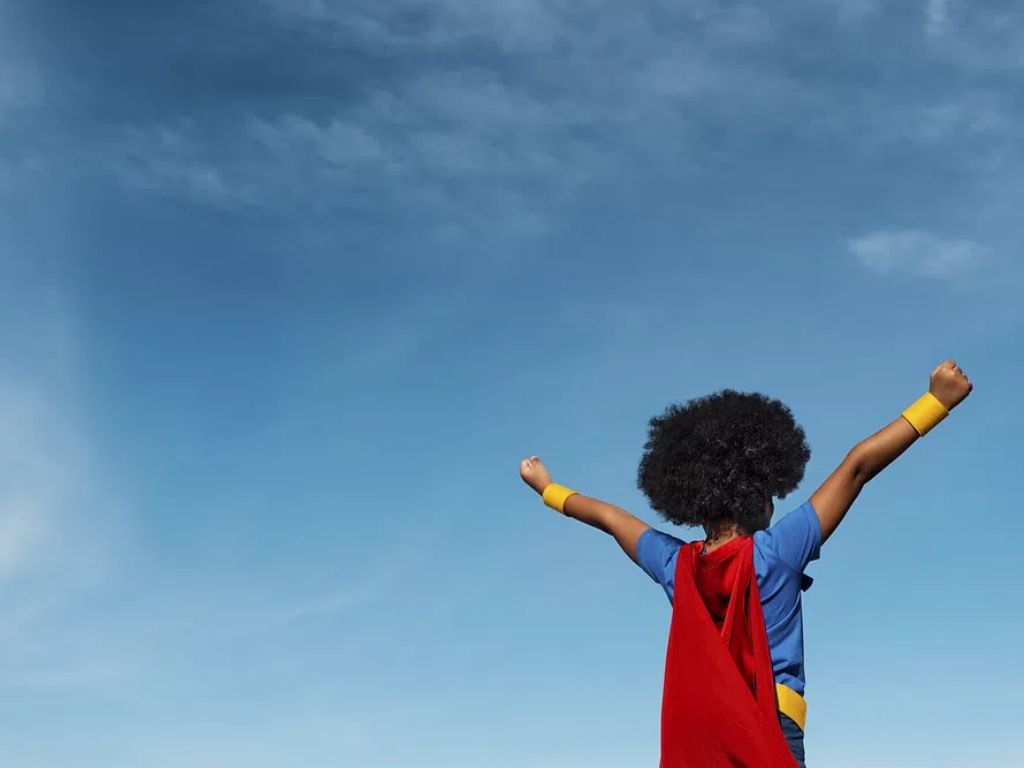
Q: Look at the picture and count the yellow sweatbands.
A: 2